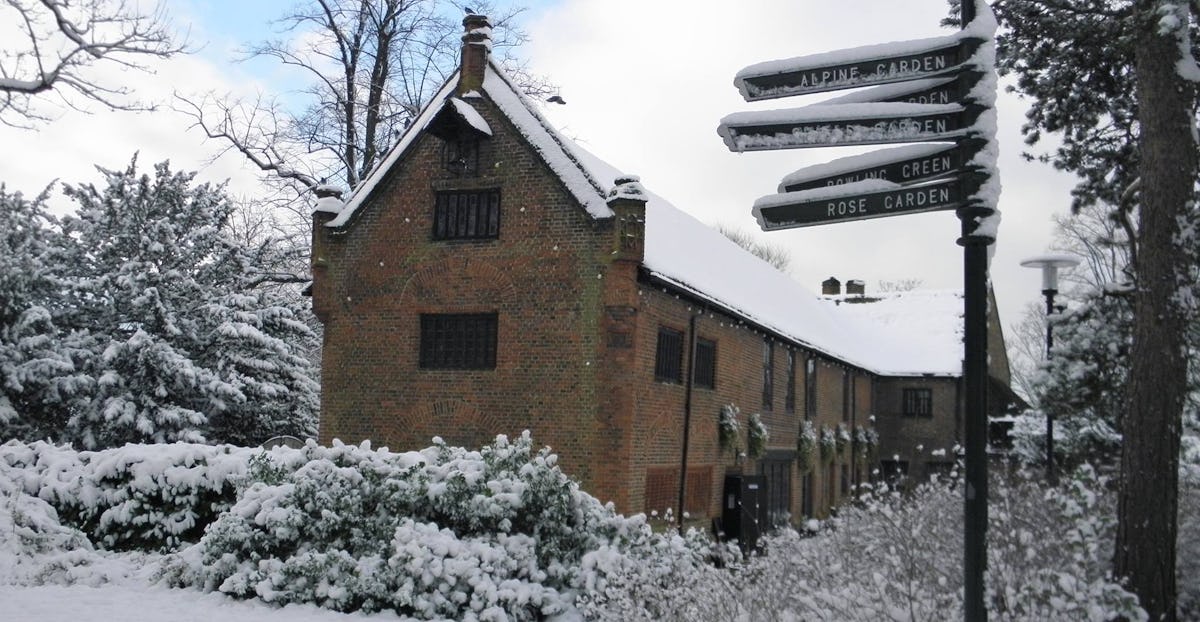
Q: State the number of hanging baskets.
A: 7